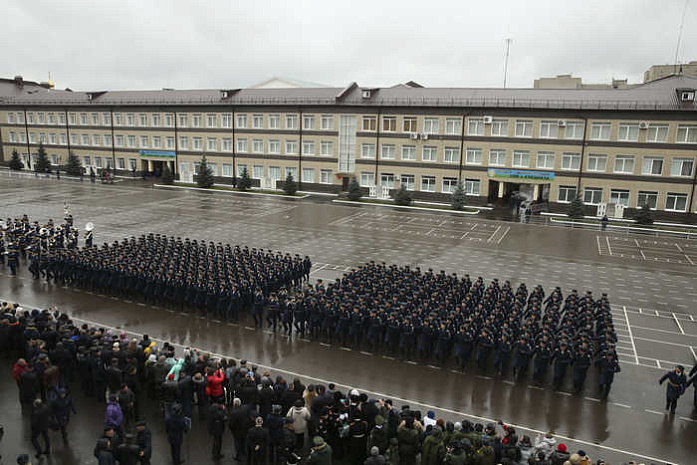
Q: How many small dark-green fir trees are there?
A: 12